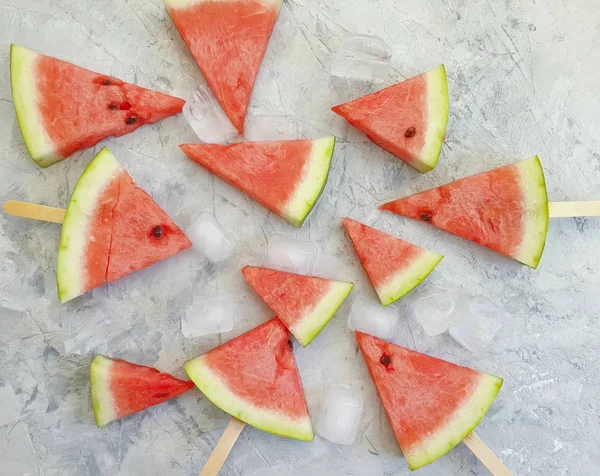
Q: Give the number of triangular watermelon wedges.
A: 11